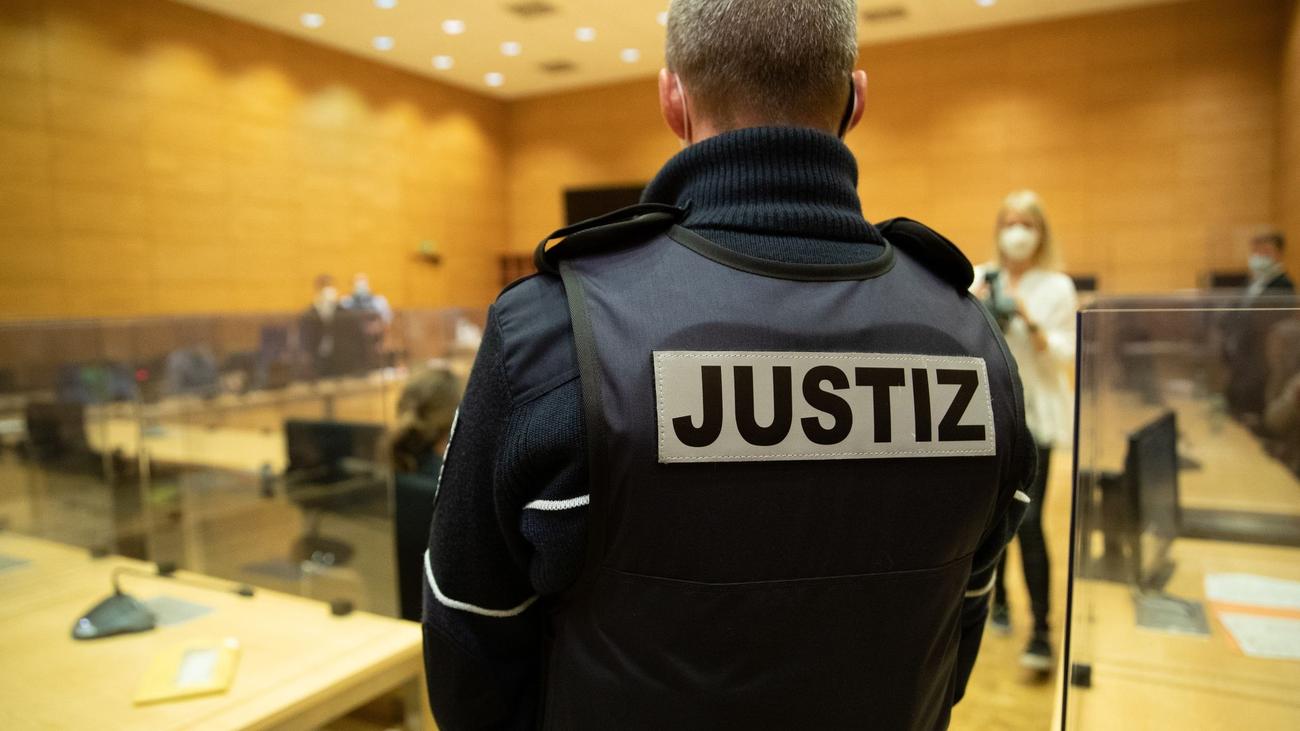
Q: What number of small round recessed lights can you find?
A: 11